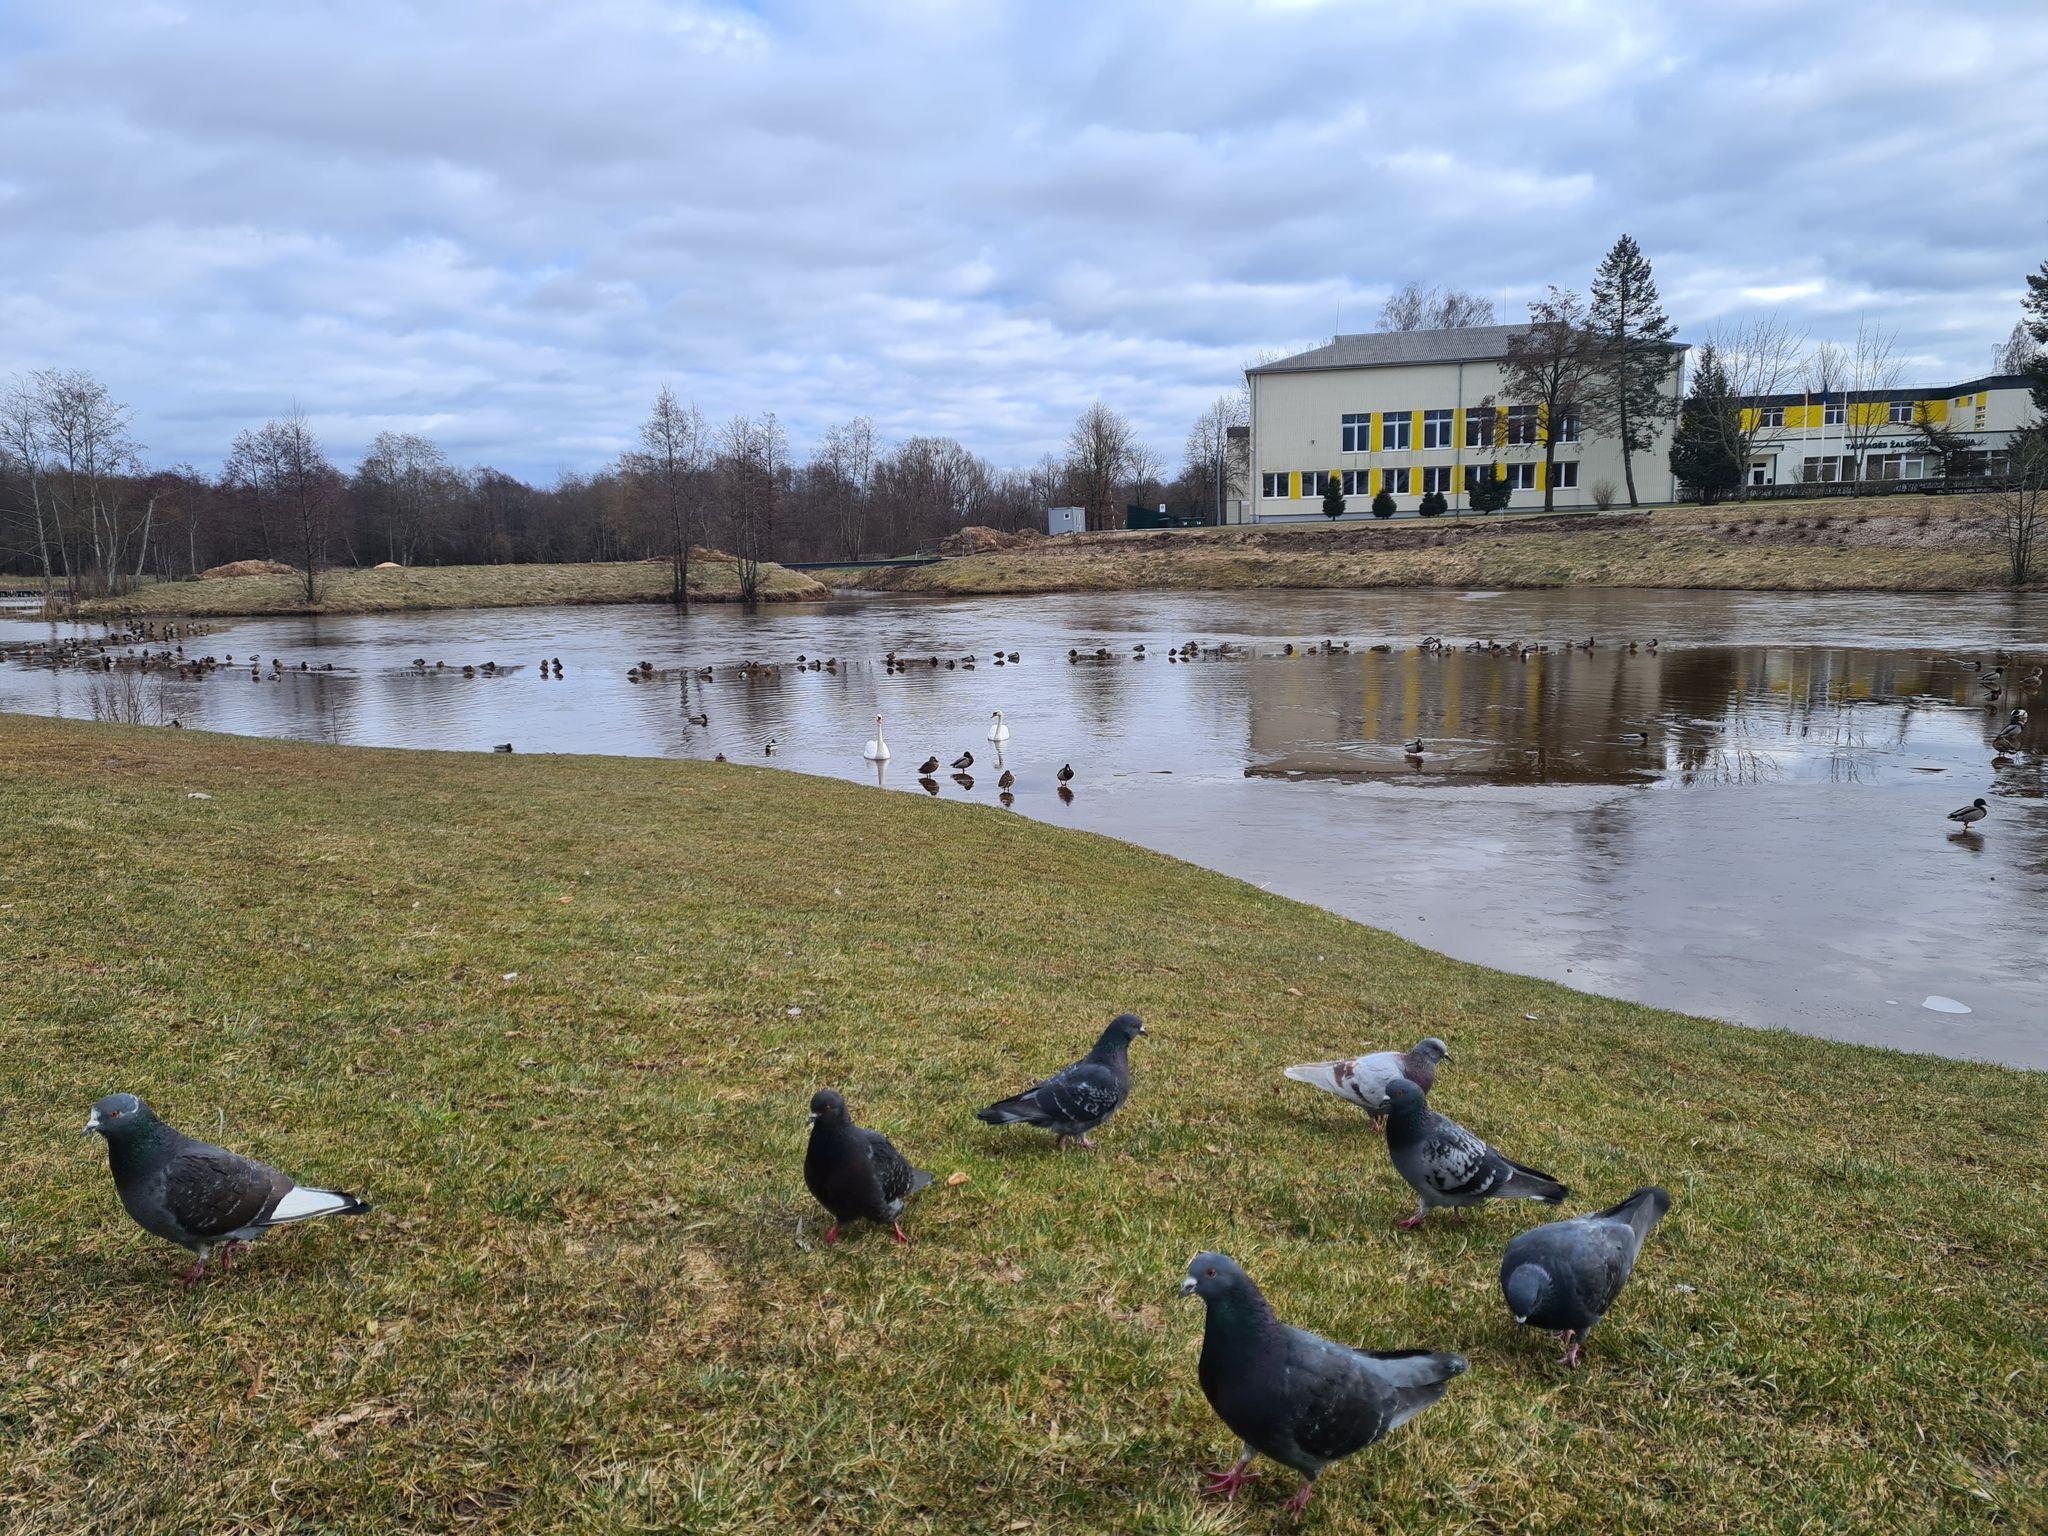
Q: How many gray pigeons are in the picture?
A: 6